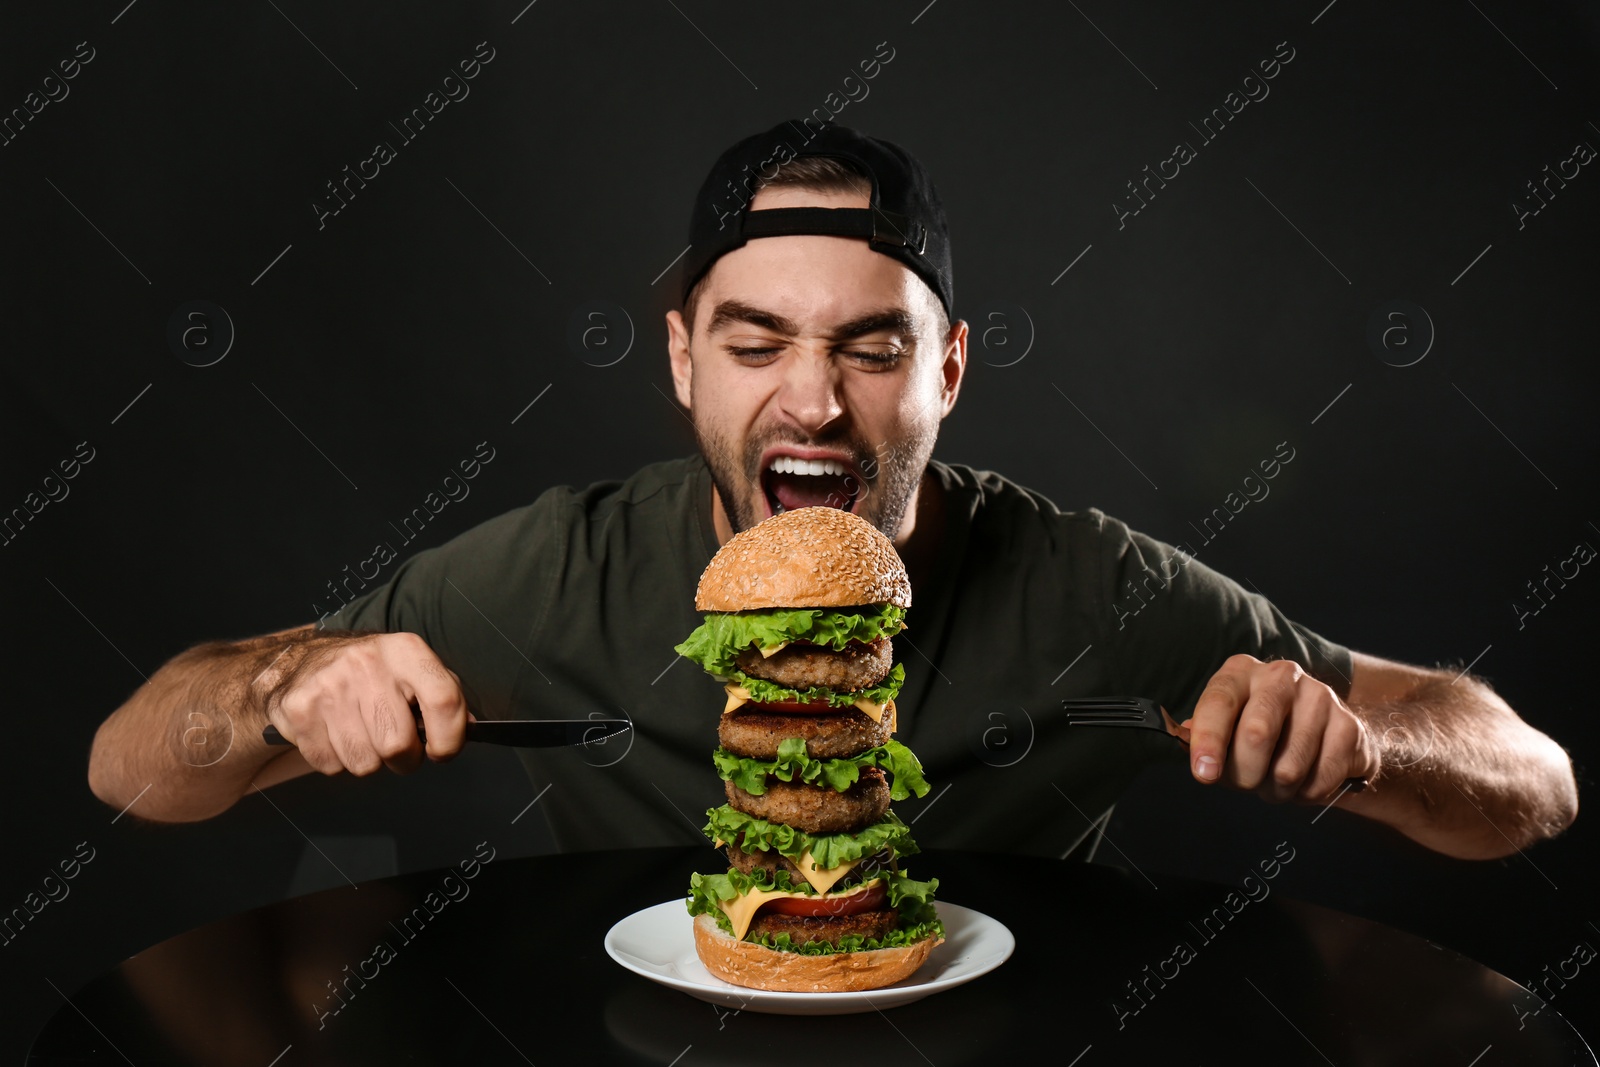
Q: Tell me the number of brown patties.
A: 5